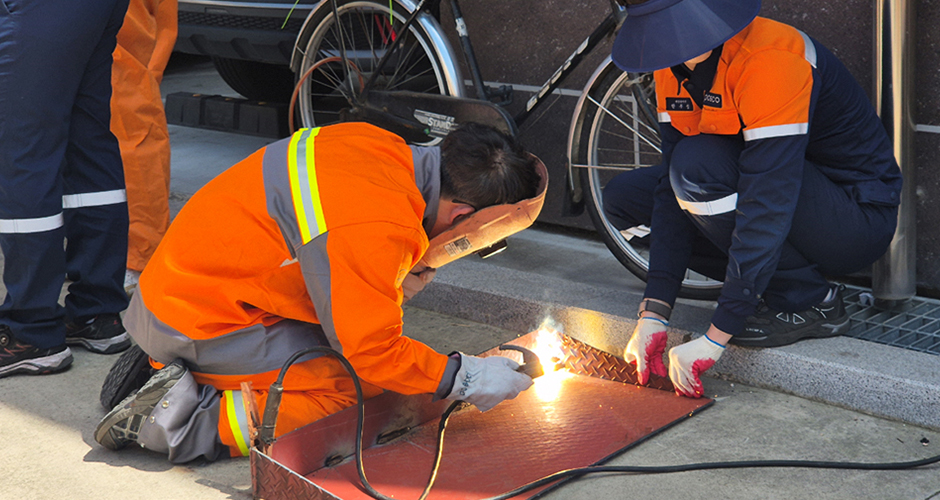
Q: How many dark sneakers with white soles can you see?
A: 2